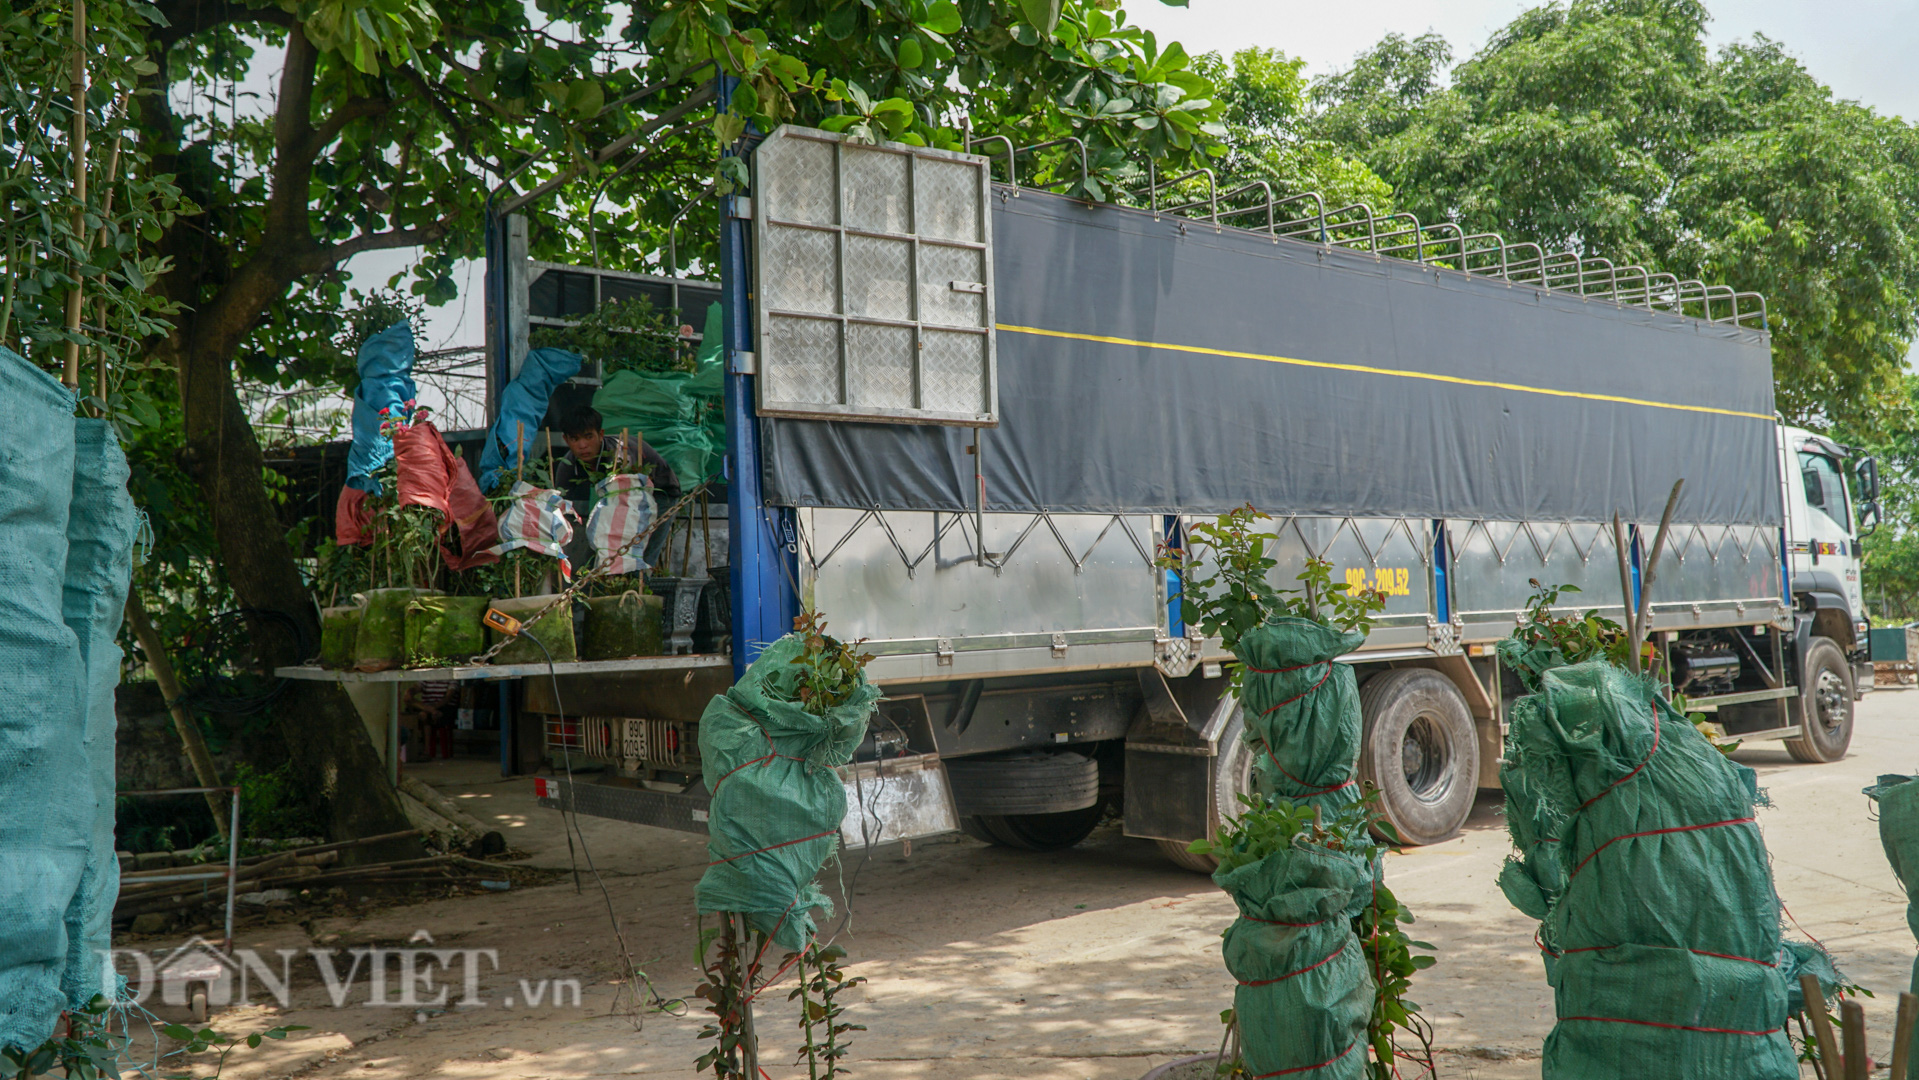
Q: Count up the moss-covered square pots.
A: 5